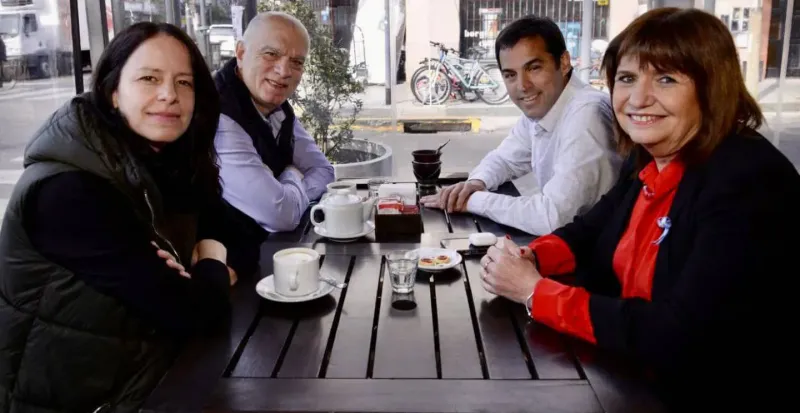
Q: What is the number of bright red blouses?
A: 1